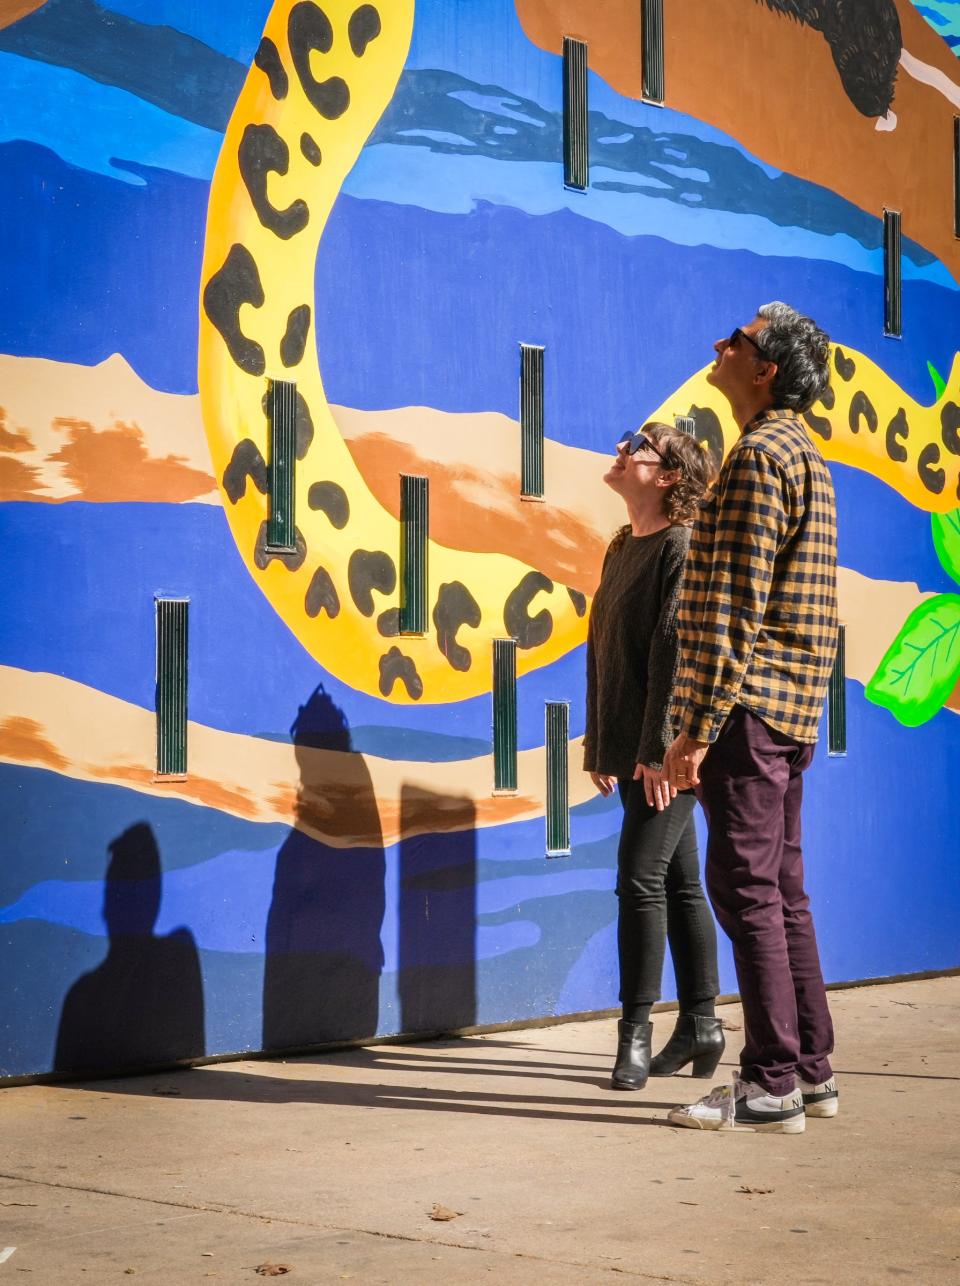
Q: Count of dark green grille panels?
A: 12